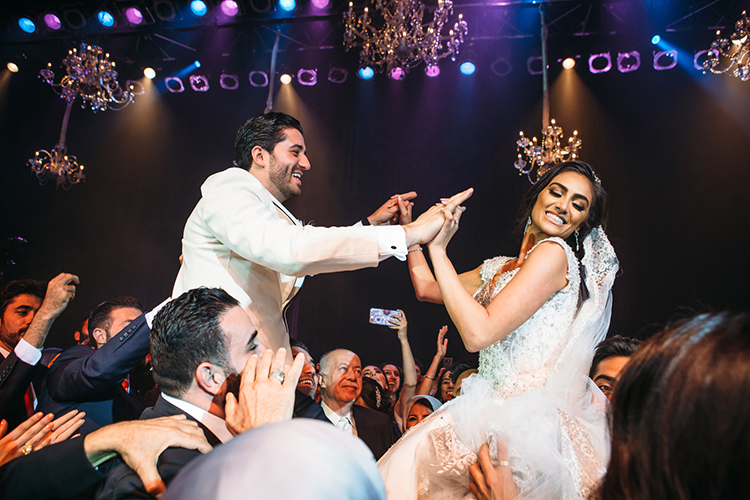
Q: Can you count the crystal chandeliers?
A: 5